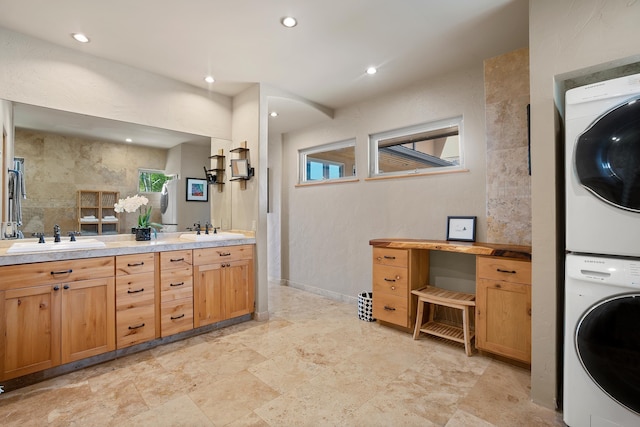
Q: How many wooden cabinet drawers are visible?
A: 12